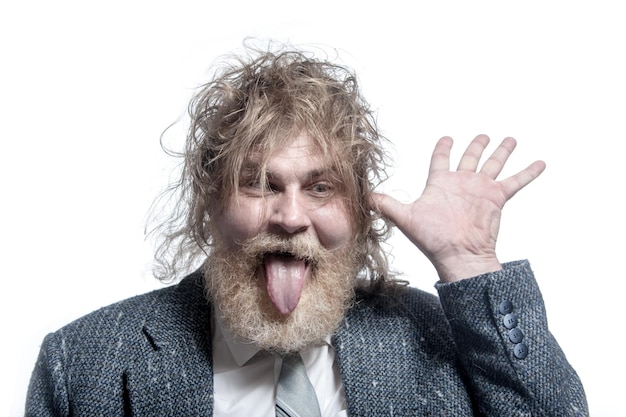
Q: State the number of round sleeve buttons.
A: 4